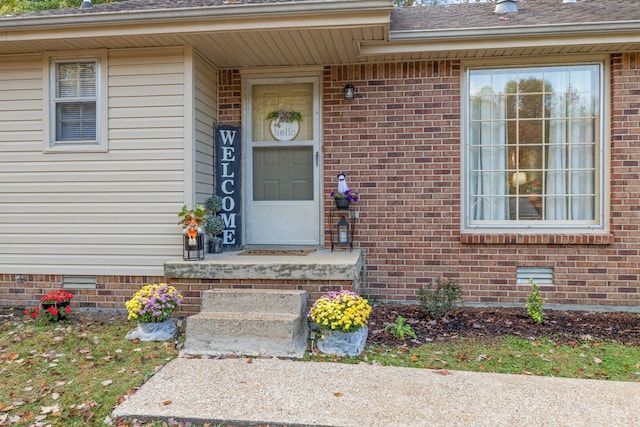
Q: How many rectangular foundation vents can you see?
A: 2